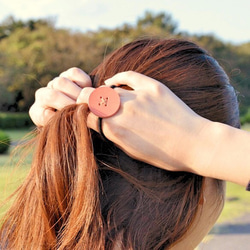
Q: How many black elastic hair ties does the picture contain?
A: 1